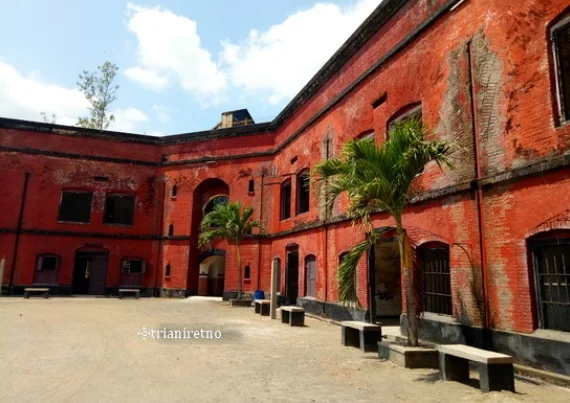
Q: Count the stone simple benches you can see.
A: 6